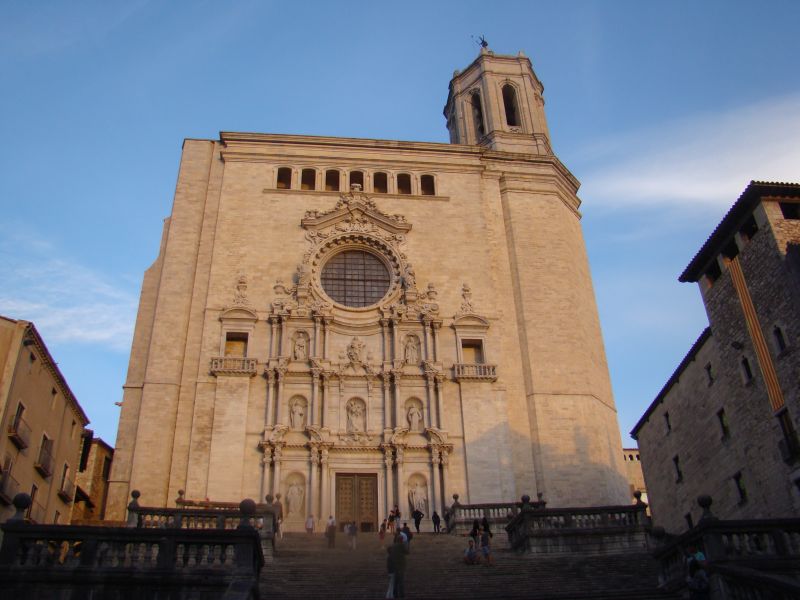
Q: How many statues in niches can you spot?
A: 7